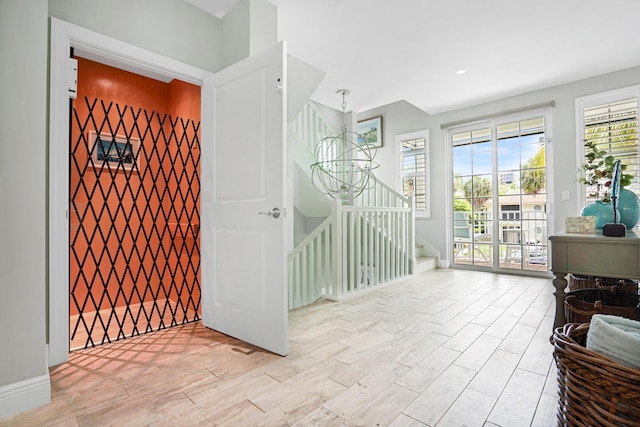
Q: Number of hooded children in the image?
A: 0